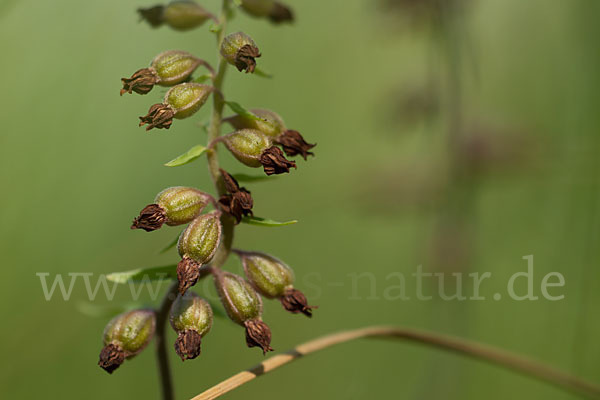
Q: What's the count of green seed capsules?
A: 13